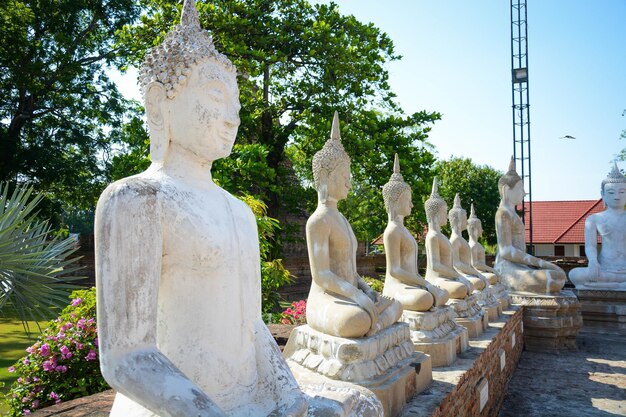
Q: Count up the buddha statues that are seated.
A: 8